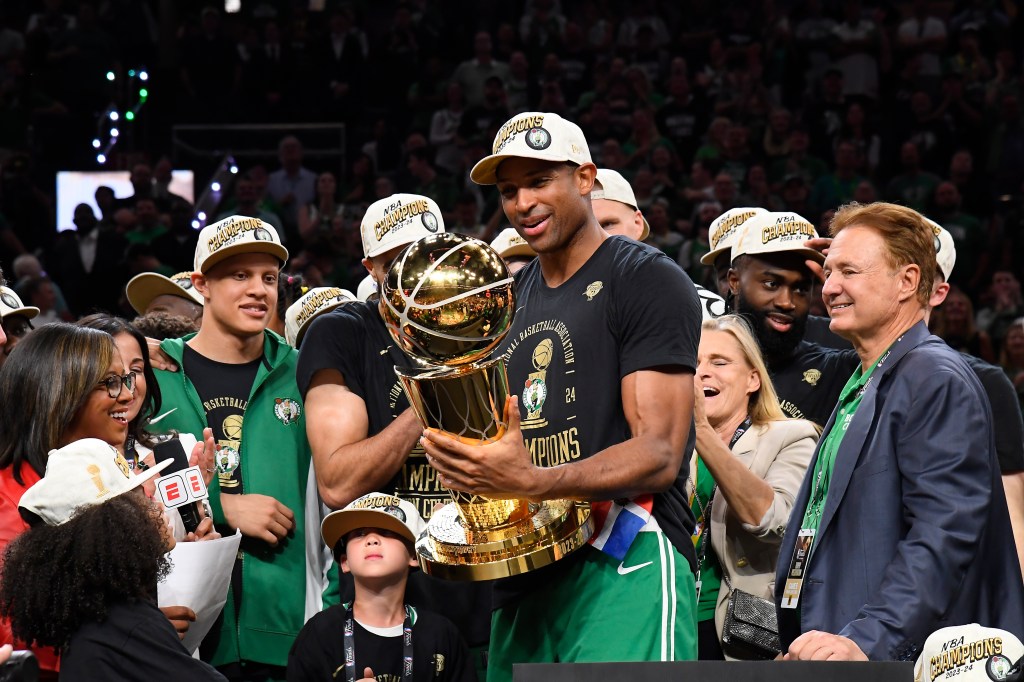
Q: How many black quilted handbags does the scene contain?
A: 1